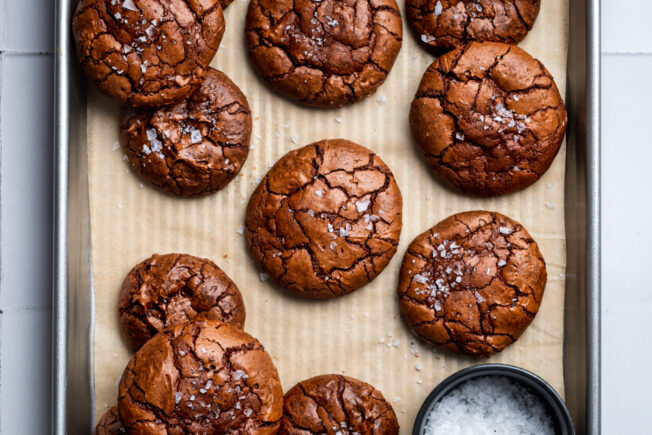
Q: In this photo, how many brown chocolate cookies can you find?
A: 12